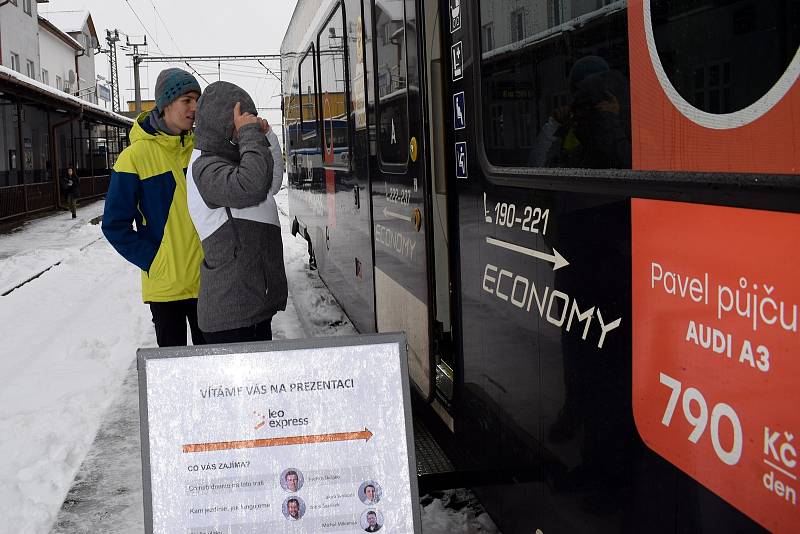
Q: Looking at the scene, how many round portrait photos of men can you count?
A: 4